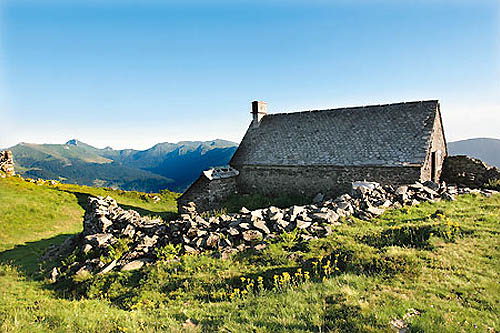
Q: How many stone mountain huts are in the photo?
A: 1